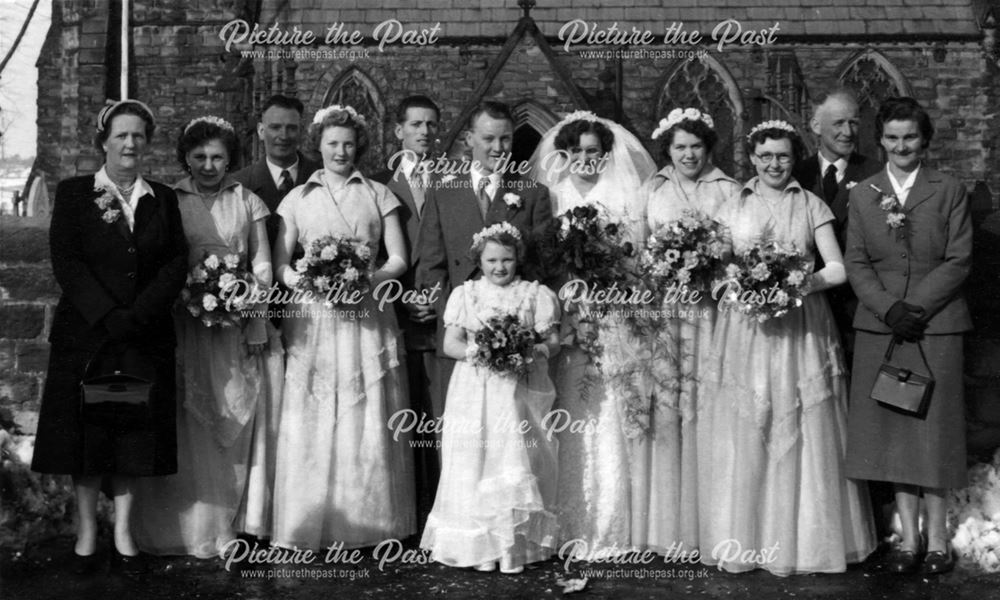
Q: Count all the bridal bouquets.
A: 6